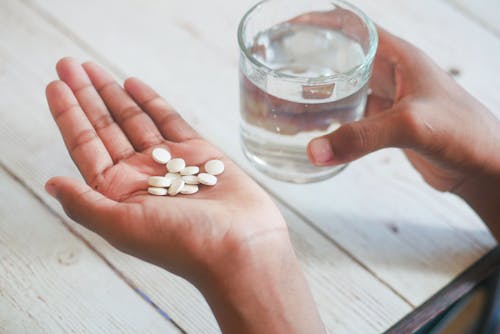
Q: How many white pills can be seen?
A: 11